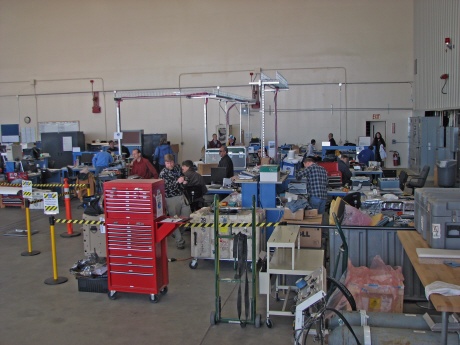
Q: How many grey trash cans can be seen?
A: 1